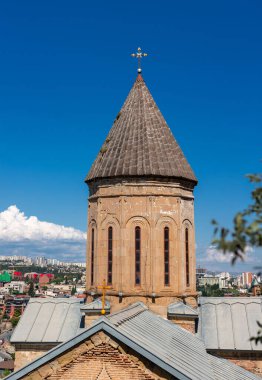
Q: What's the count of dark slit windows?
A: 5